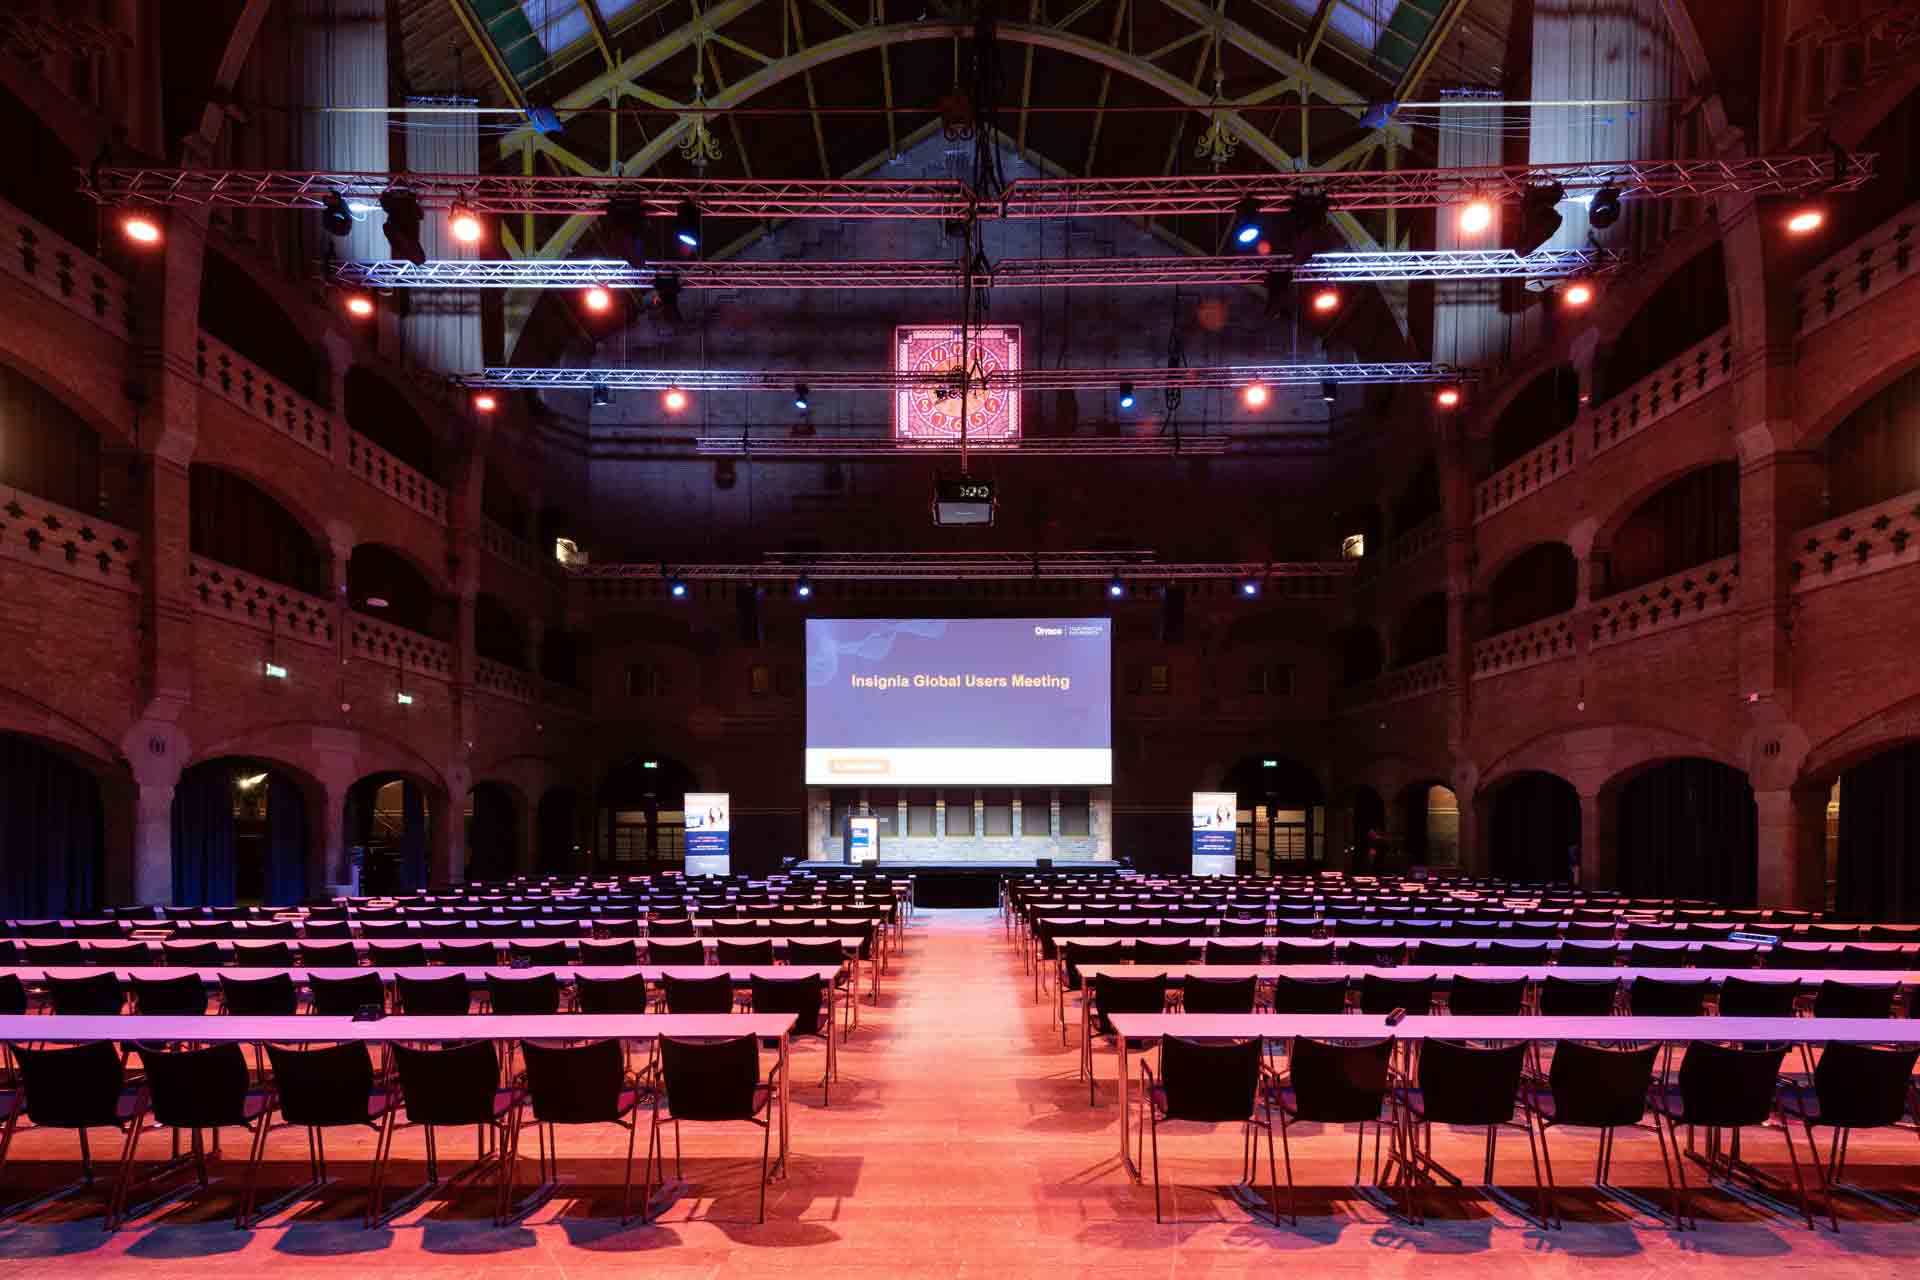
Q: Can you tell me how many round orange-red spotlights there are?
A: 12